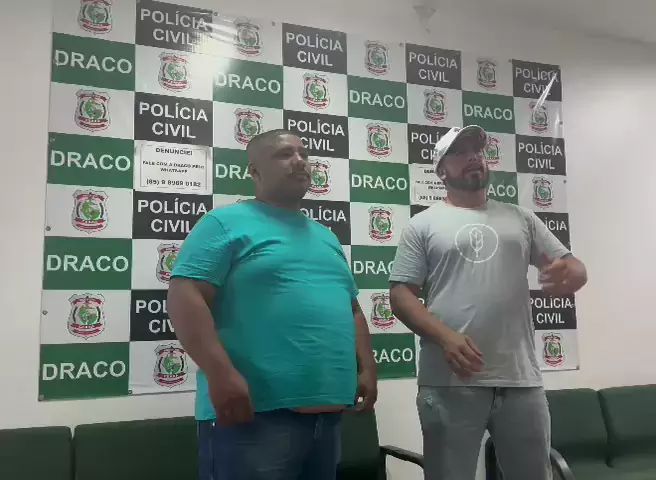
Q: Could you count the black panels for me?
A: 15